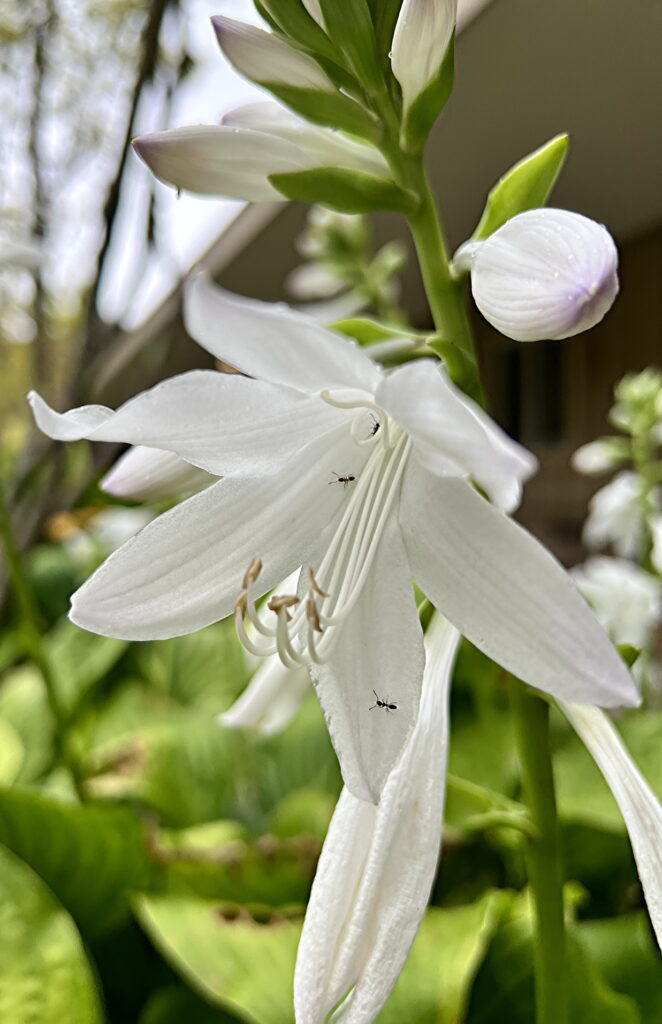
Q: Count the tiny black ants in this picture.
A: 3